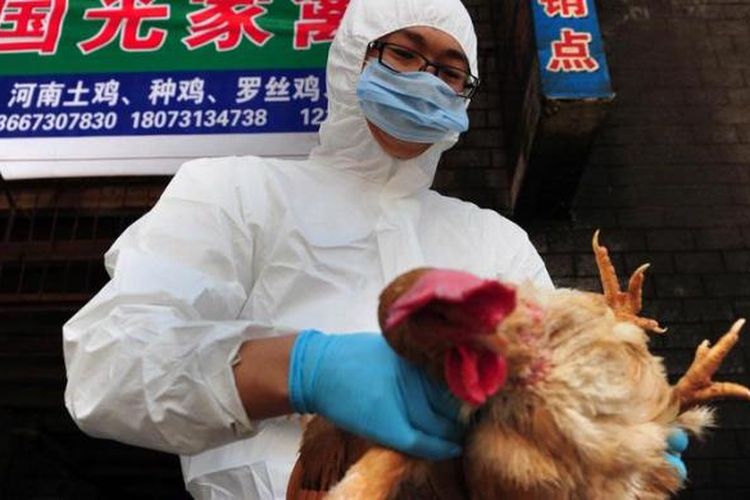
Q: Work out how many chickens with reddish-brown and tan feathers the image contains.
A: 1